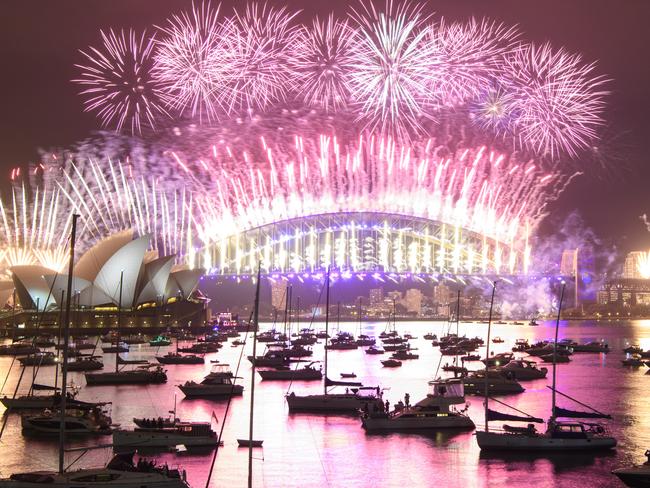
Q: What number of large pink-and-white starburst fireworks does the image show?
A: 7